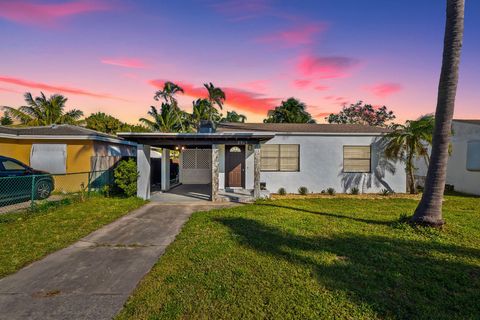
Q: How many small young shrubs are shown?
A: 5